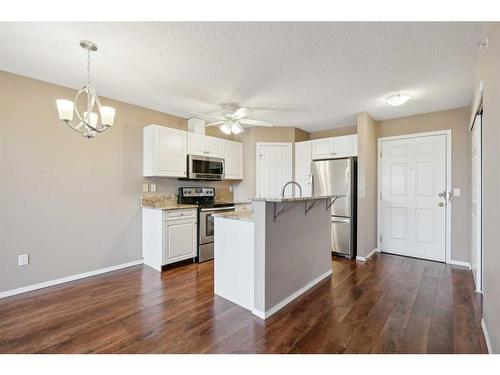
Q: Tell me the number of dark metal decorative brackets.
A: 3